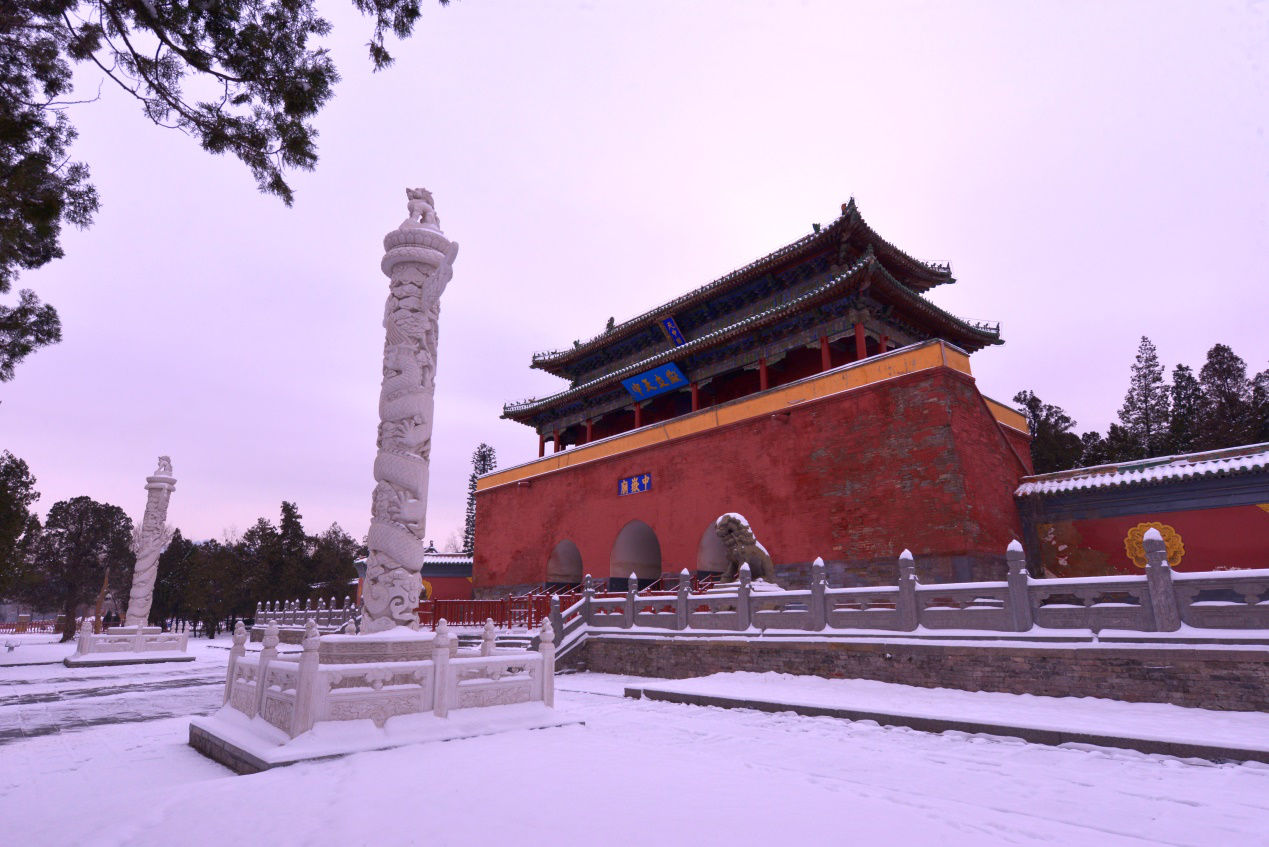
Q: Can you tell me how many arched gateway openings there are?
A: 3